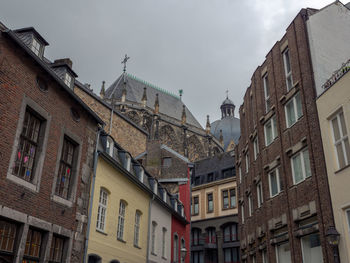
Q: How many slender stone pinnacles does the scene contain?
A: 7